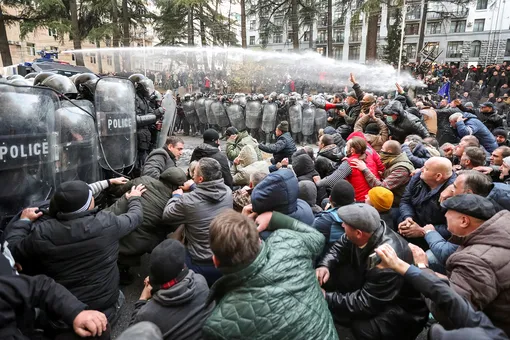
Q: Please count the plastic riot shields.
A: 14